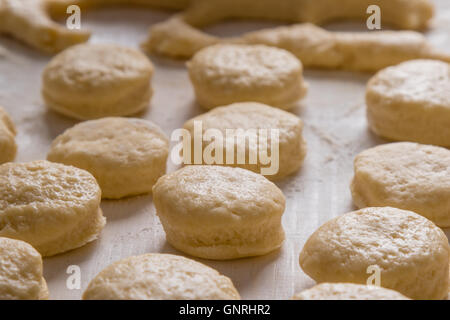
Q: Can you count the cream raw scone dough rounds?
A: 13